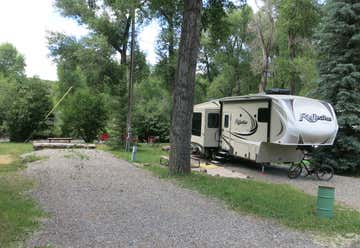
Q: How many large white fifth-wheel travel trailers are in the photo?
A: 1